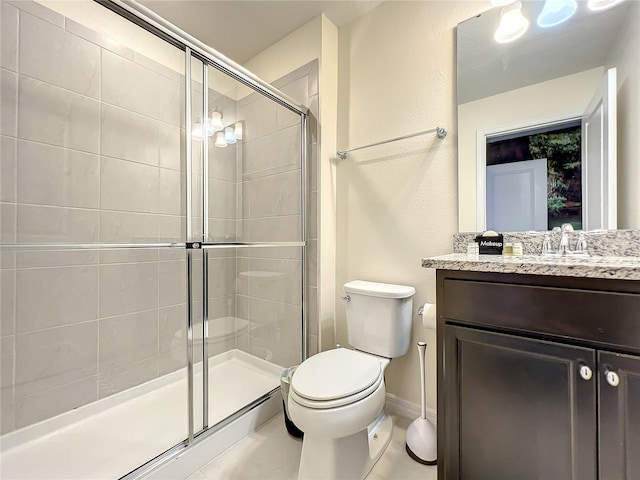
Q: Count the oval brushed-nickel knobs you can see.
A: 2